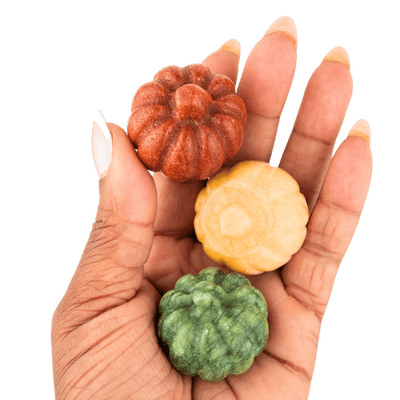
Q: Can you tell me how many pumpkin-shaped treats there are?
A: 3